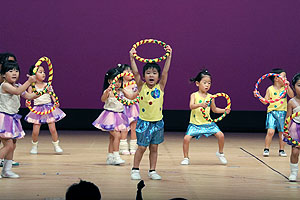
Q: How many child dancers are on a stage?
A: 9